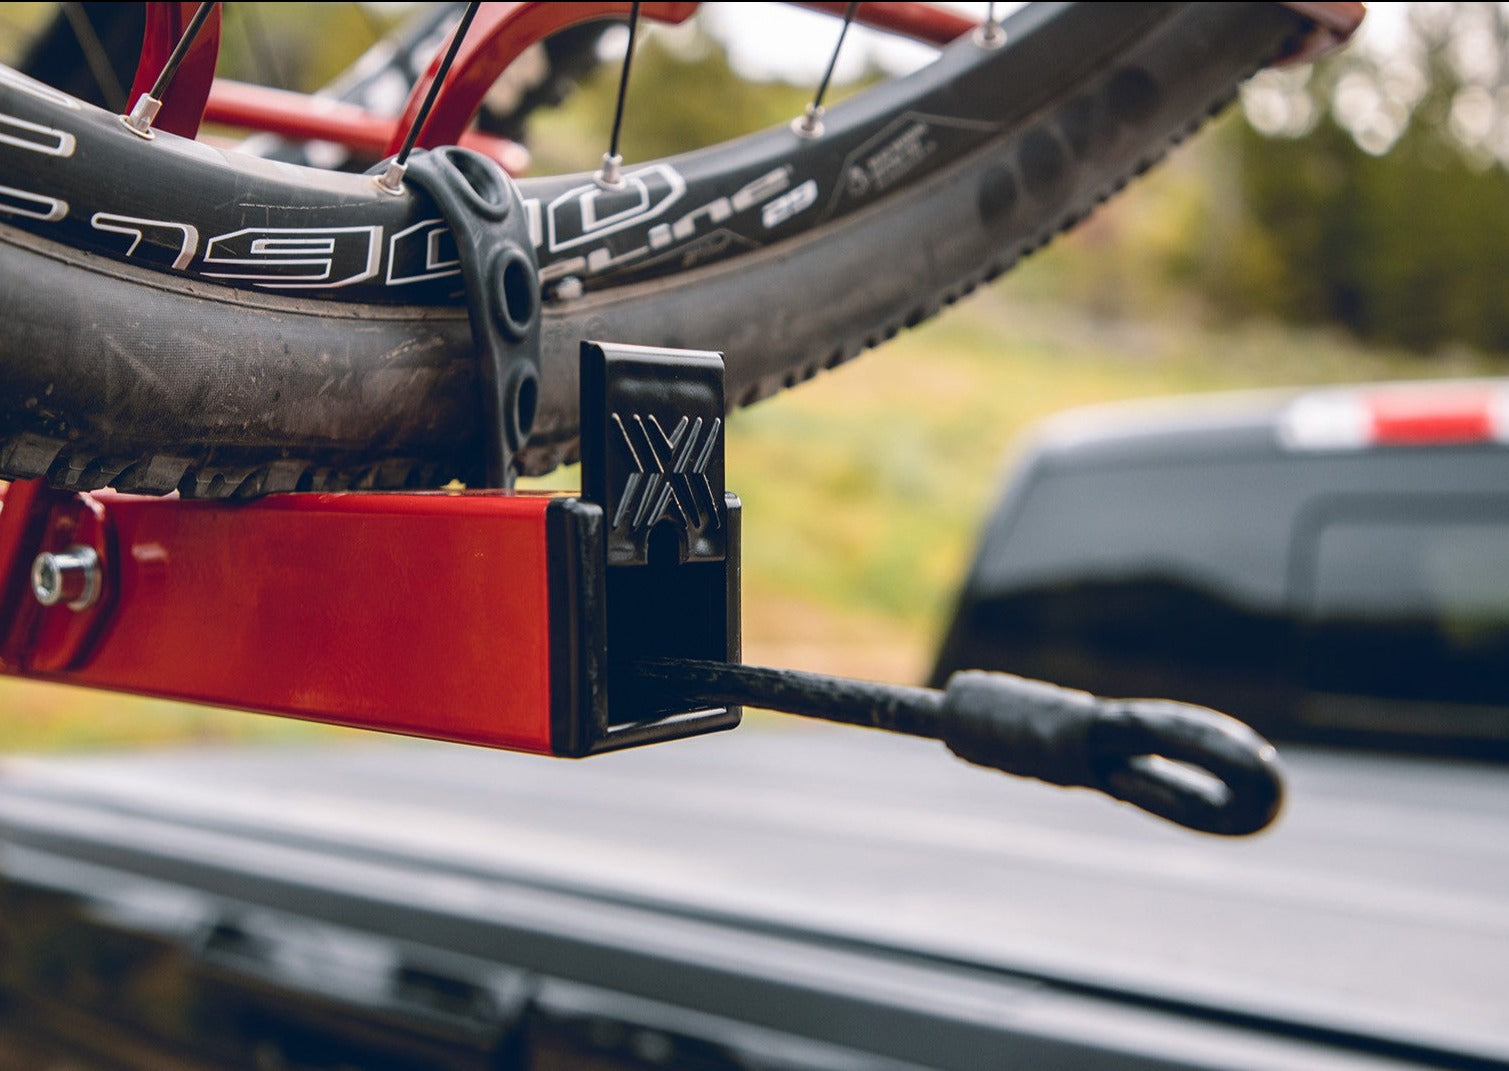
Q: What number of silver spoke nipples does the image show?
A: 5